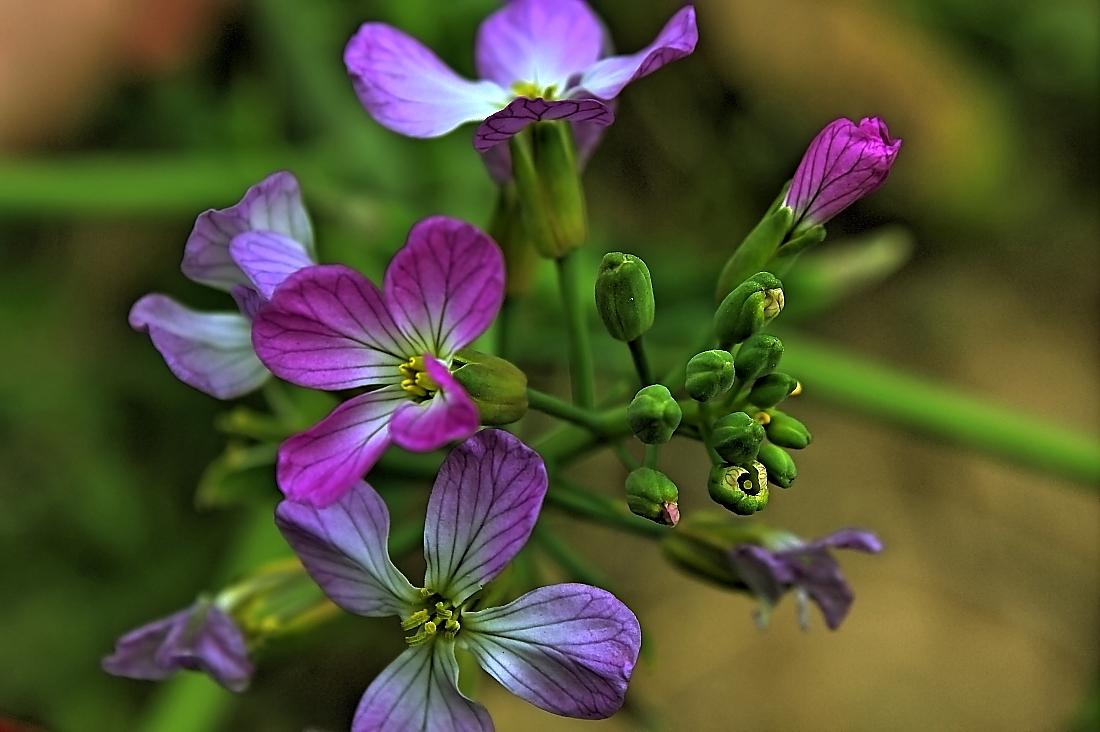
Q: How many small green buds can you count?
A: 11